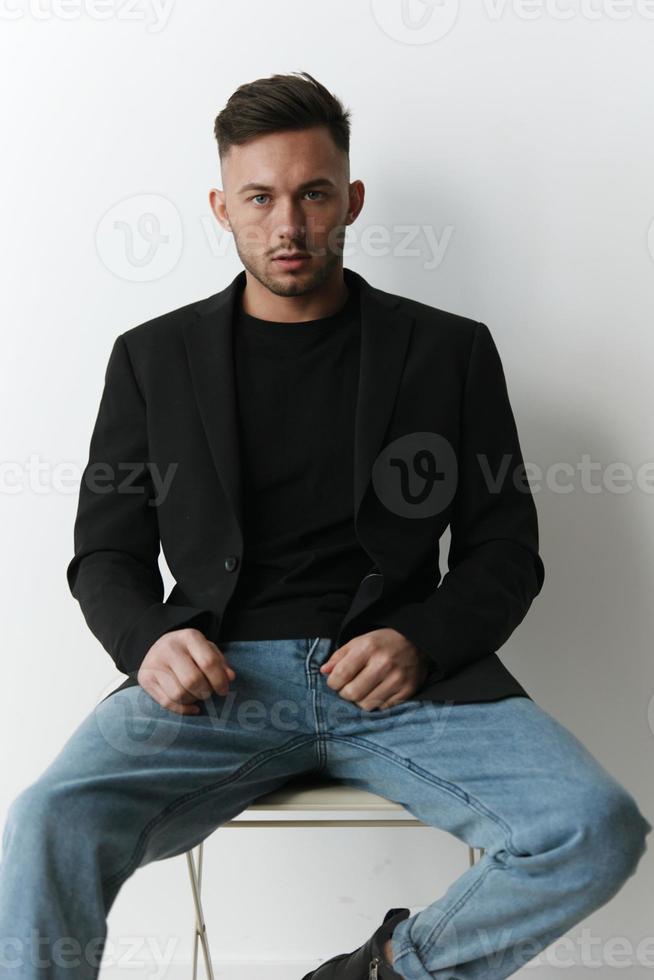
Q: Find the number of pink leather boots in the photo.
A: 0